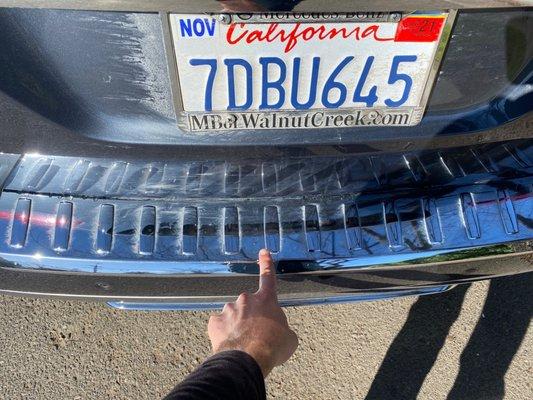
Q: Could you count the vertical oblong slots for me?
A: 13